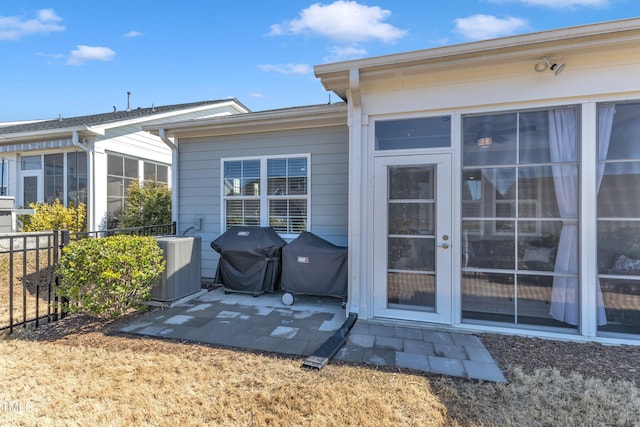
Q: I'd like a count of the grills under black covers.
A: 2